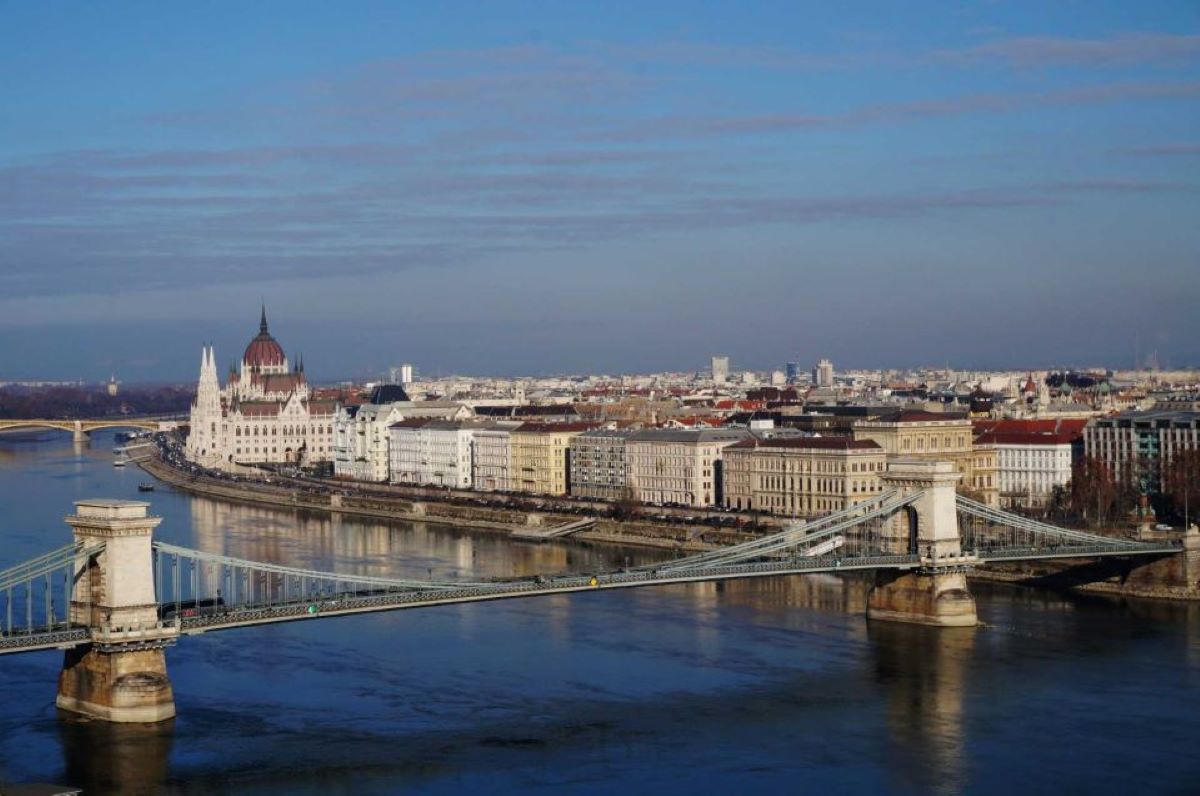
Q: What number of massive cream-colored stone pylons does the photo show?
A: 2